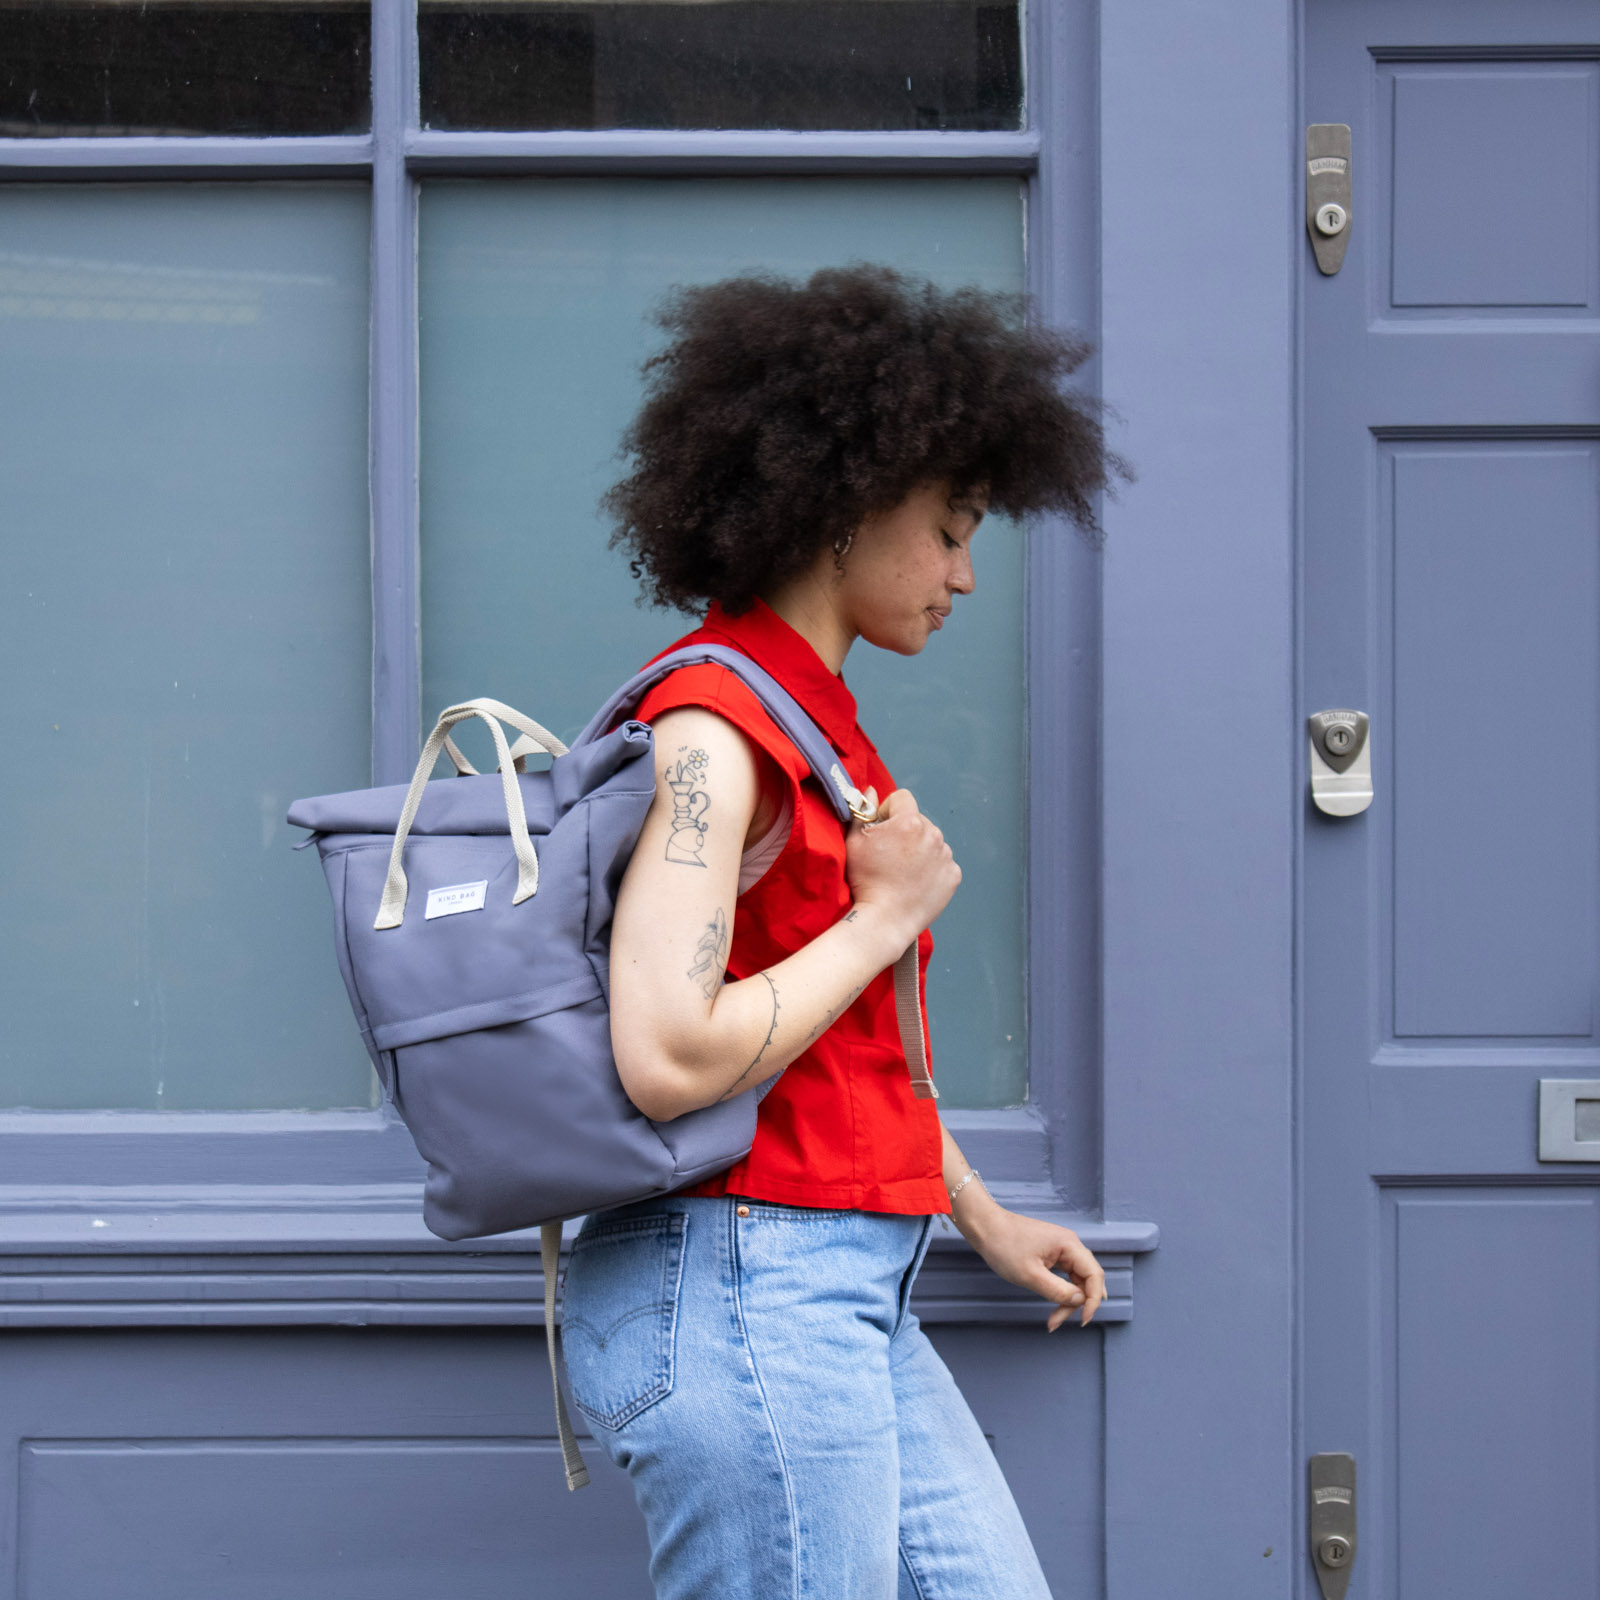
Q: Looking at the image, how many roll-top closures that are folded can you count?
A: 1